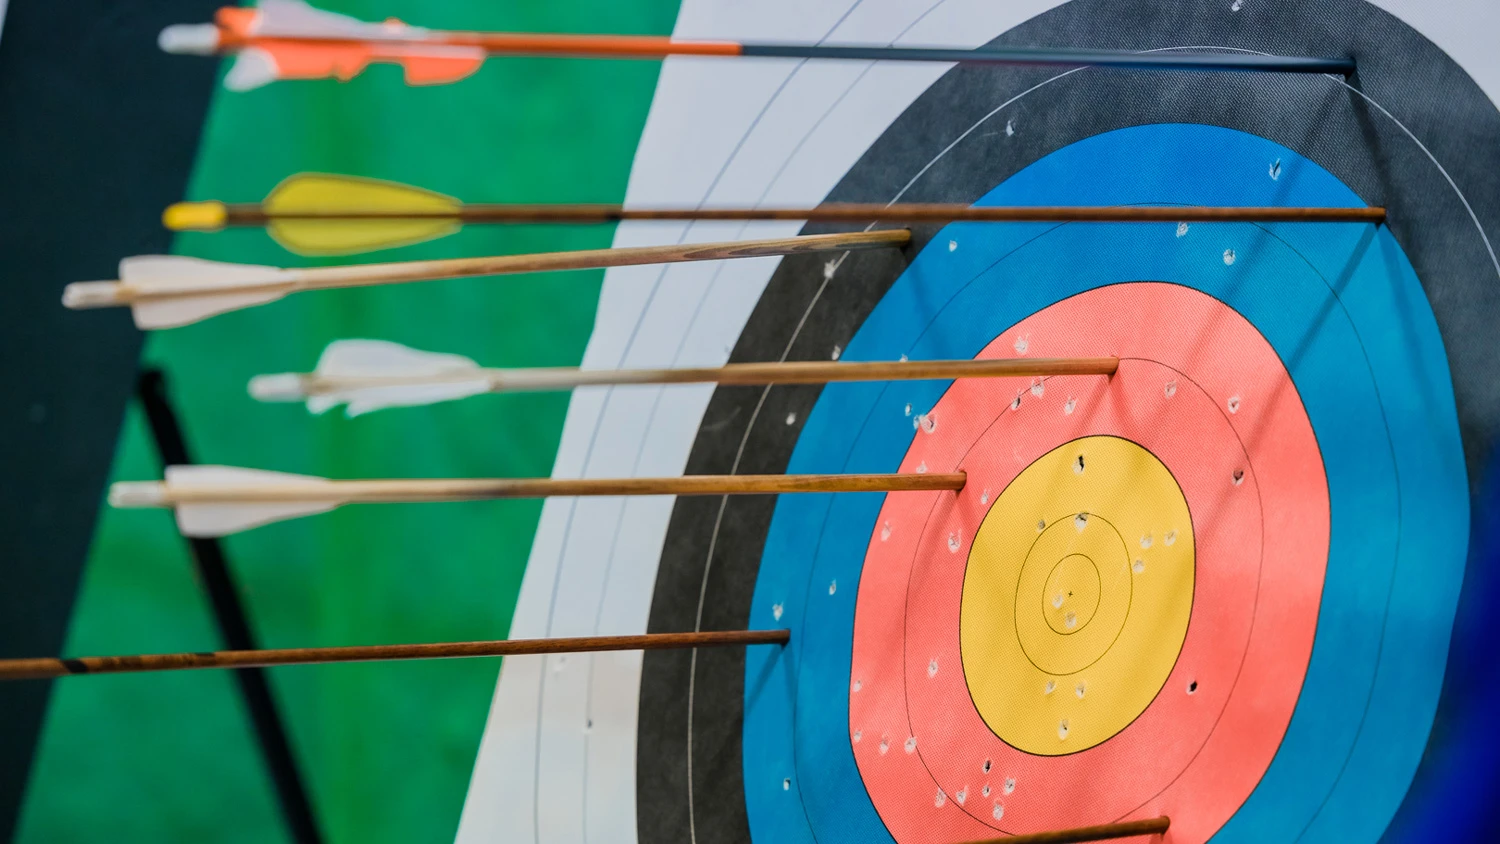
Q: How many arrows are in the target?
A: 7